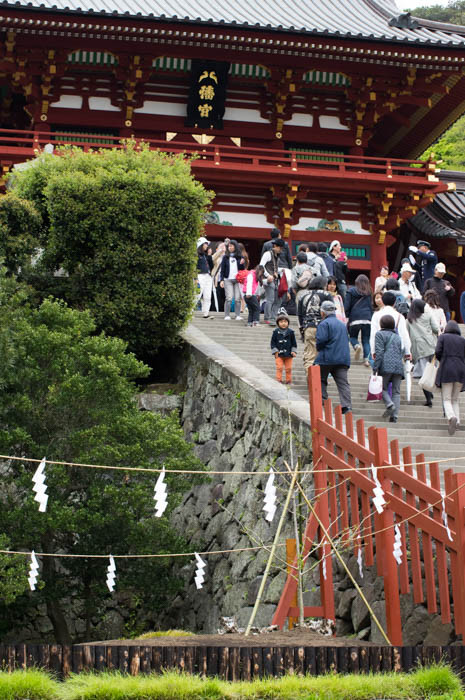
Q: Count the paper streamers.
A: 11